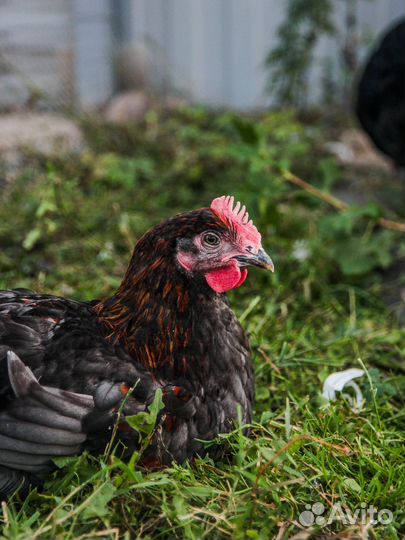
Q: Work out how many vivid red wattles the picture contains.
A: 2